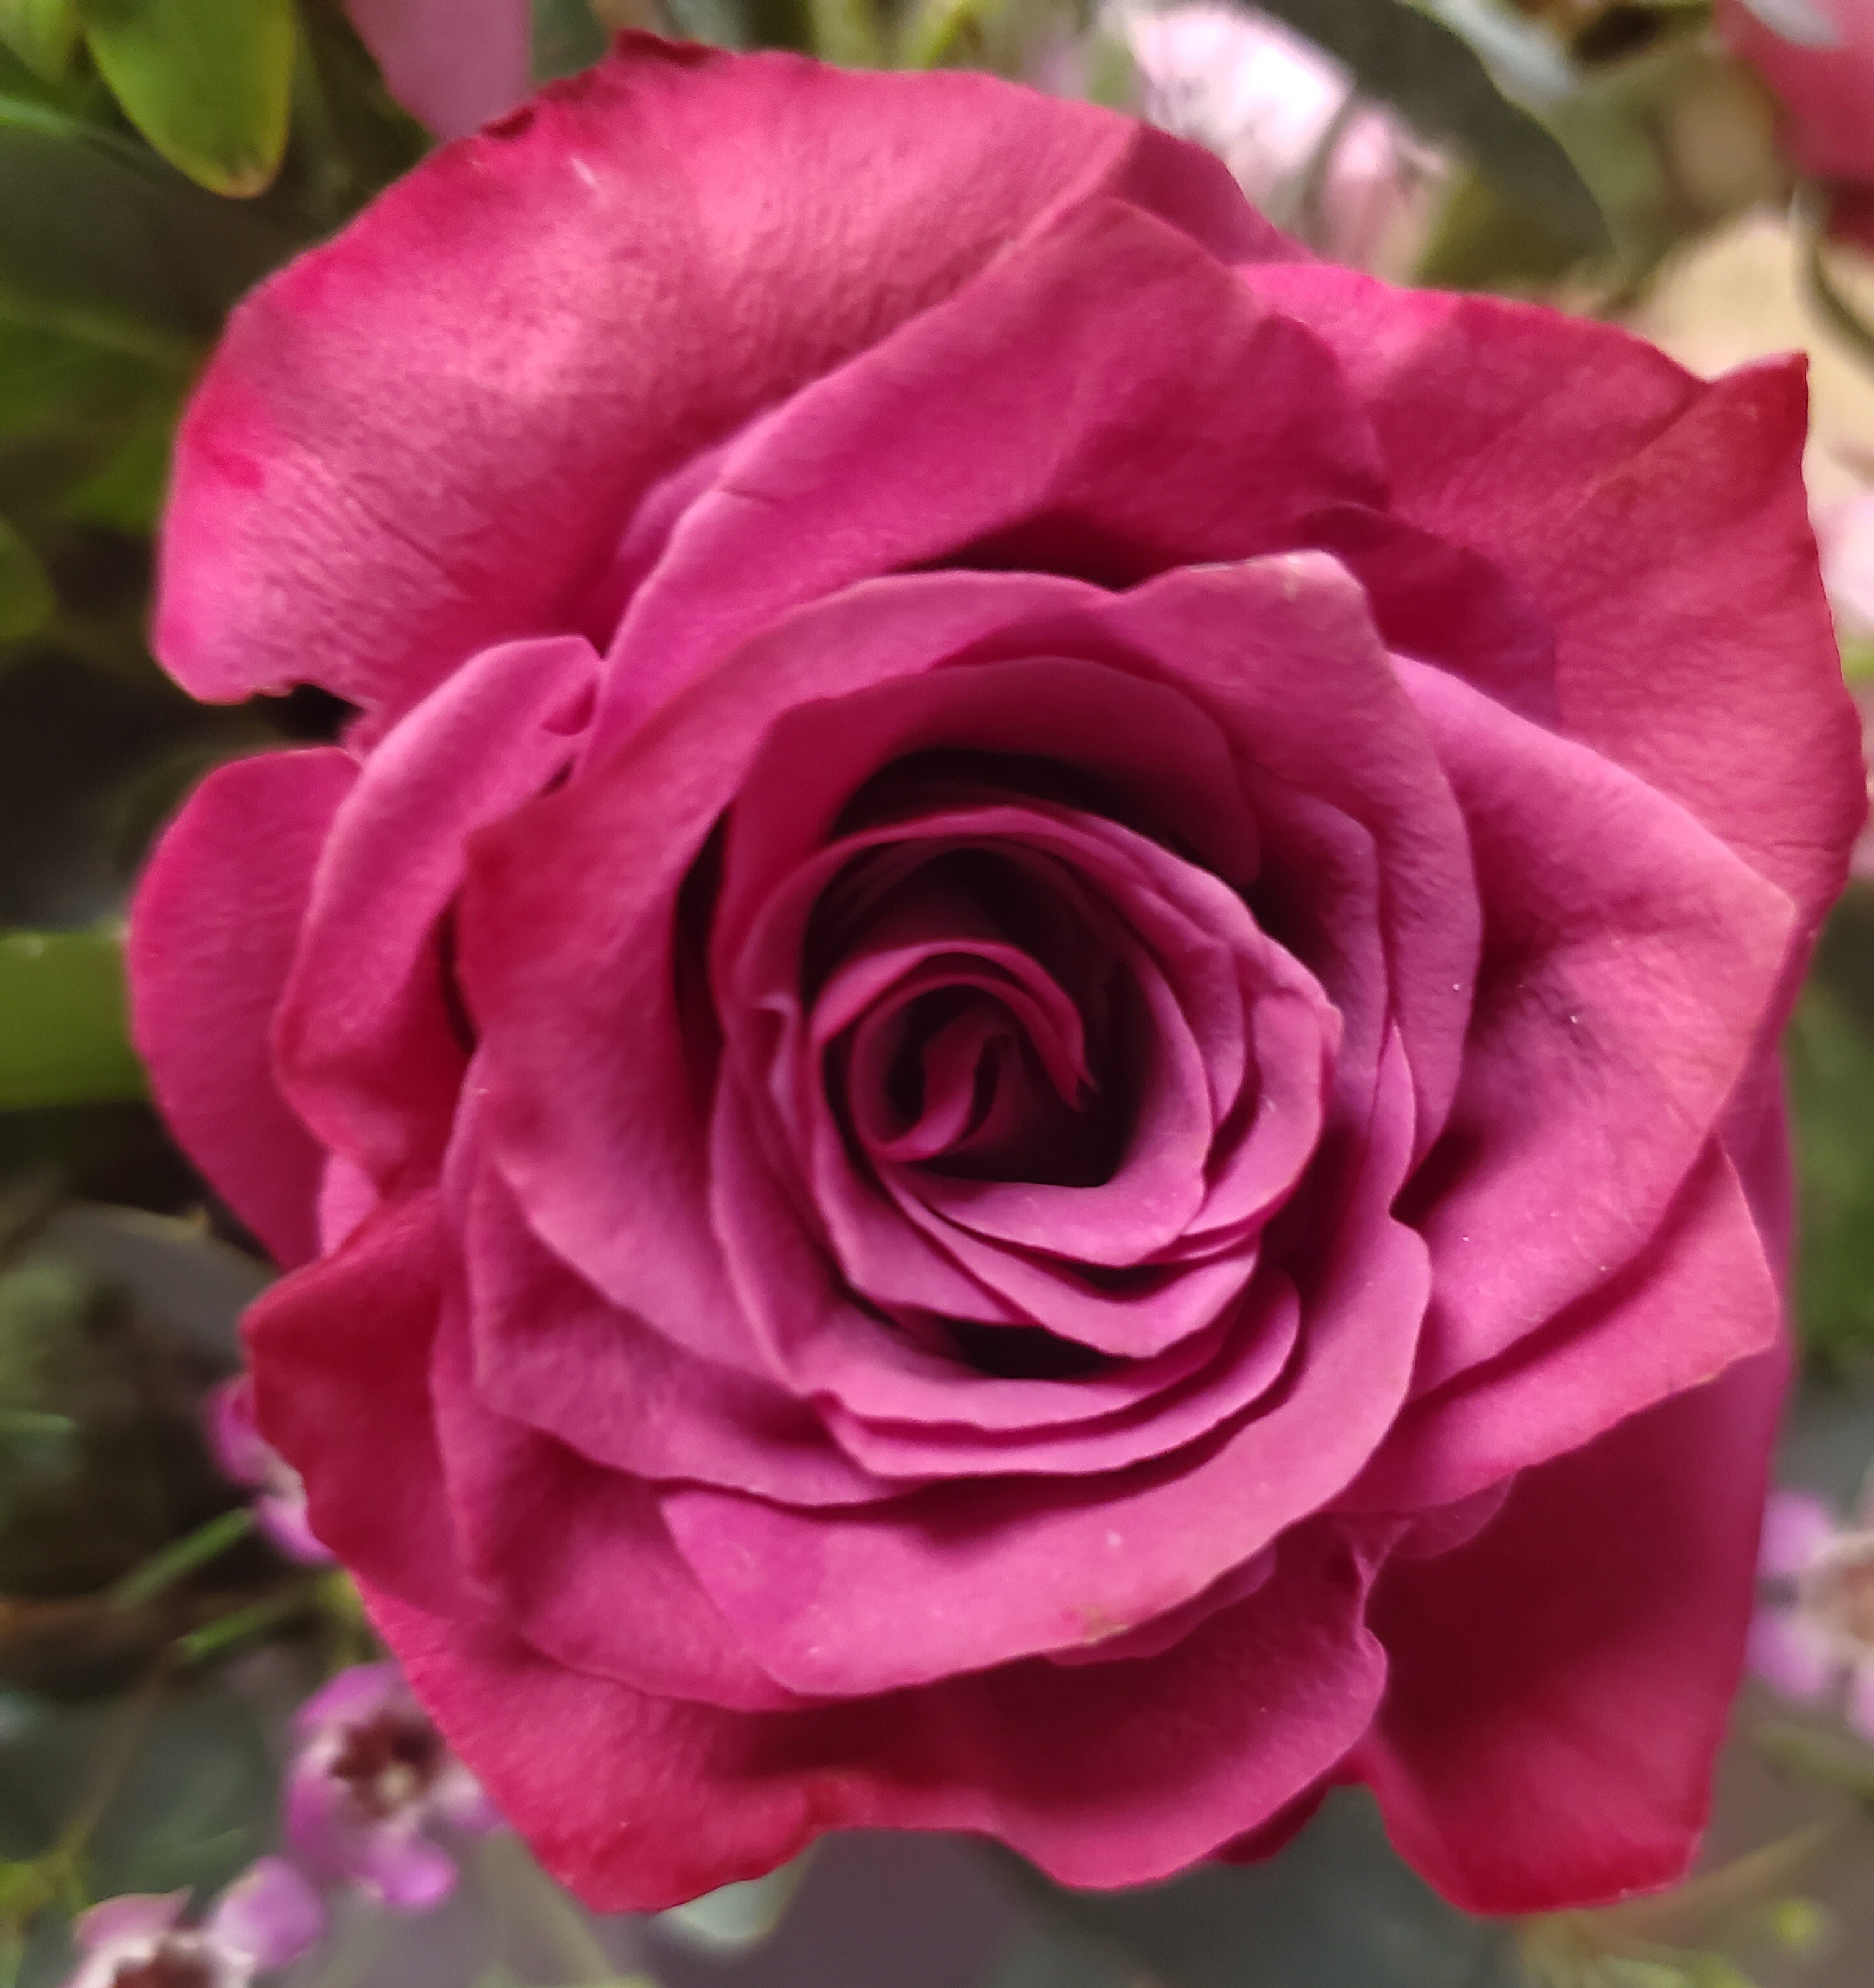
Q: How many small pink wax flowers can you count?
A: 4